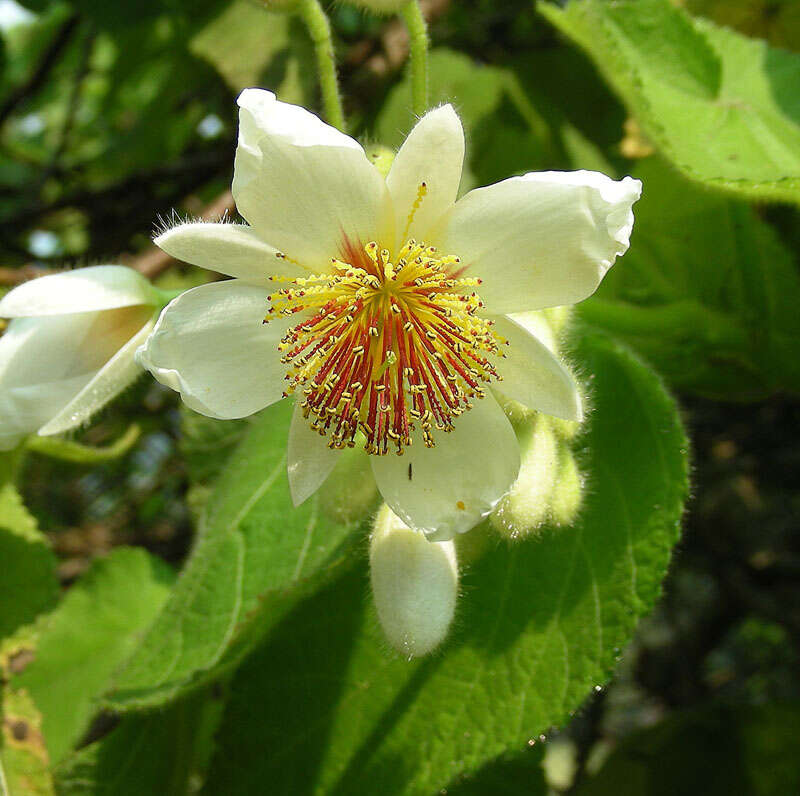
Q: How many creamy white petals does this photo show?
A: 8